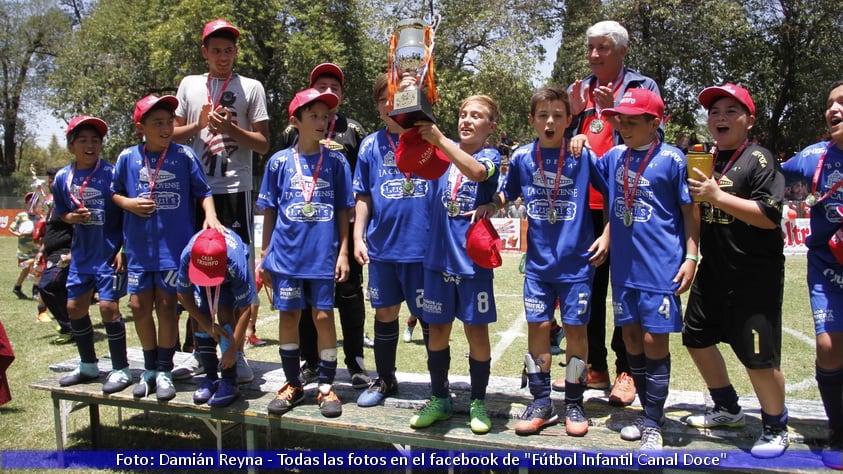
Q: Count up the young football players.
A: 11